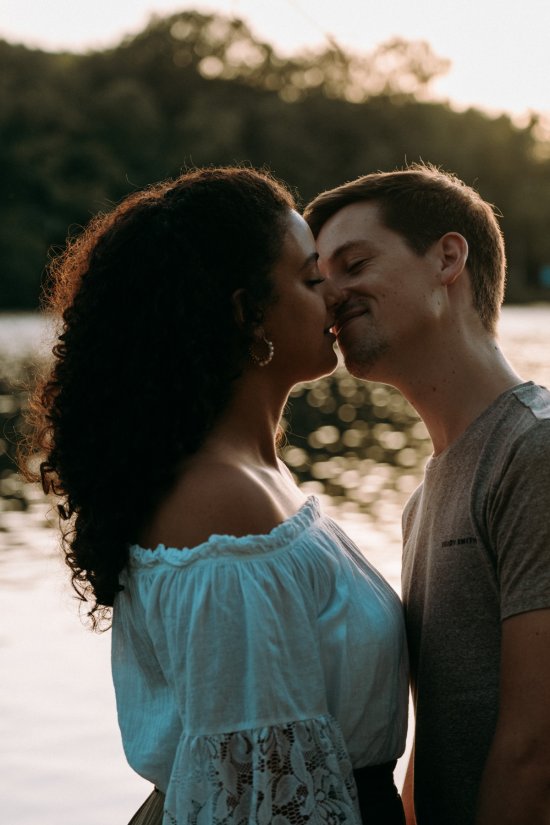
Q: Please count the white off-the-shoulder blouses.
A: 1